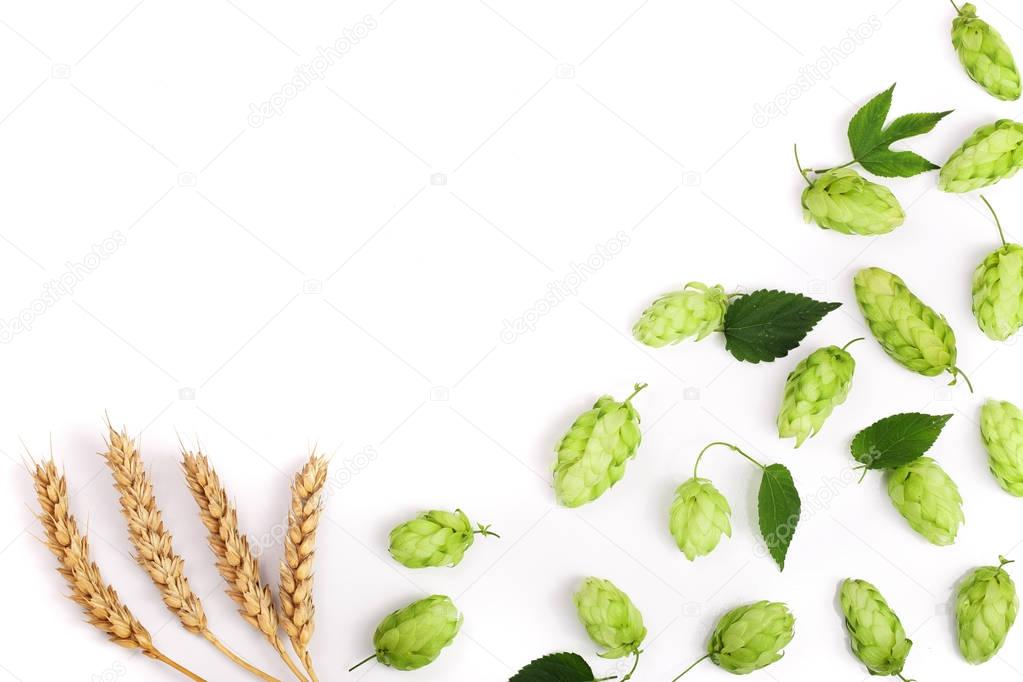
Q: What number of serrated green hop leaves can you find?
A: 5